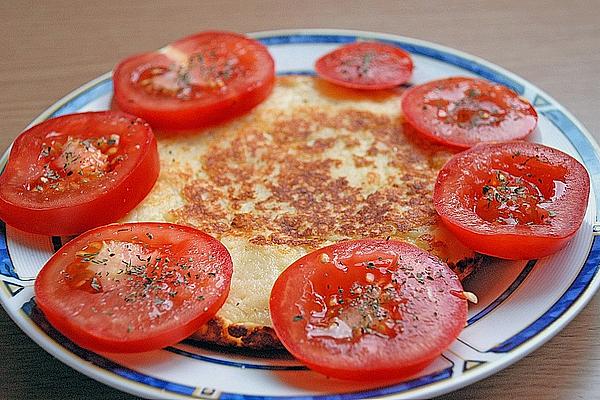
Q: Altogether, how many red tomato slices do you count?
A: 7